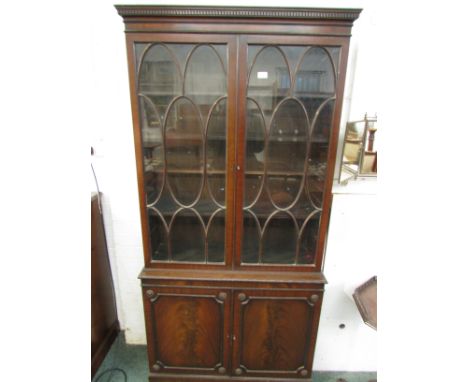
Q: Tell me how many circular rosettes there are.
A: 8